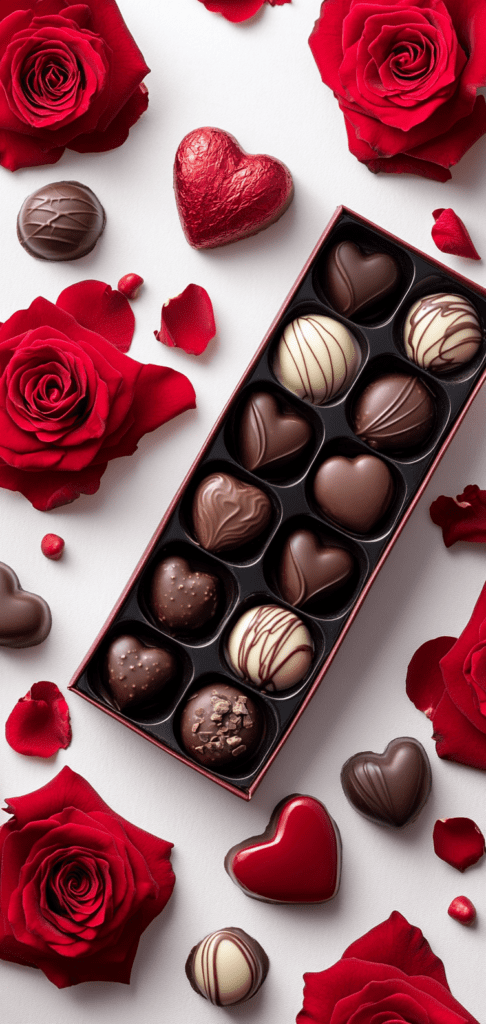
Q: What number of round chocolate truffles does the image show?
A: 7